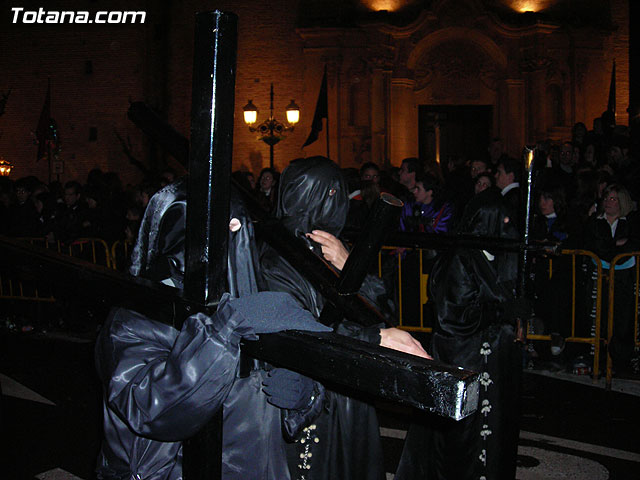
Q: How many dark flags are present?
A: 3